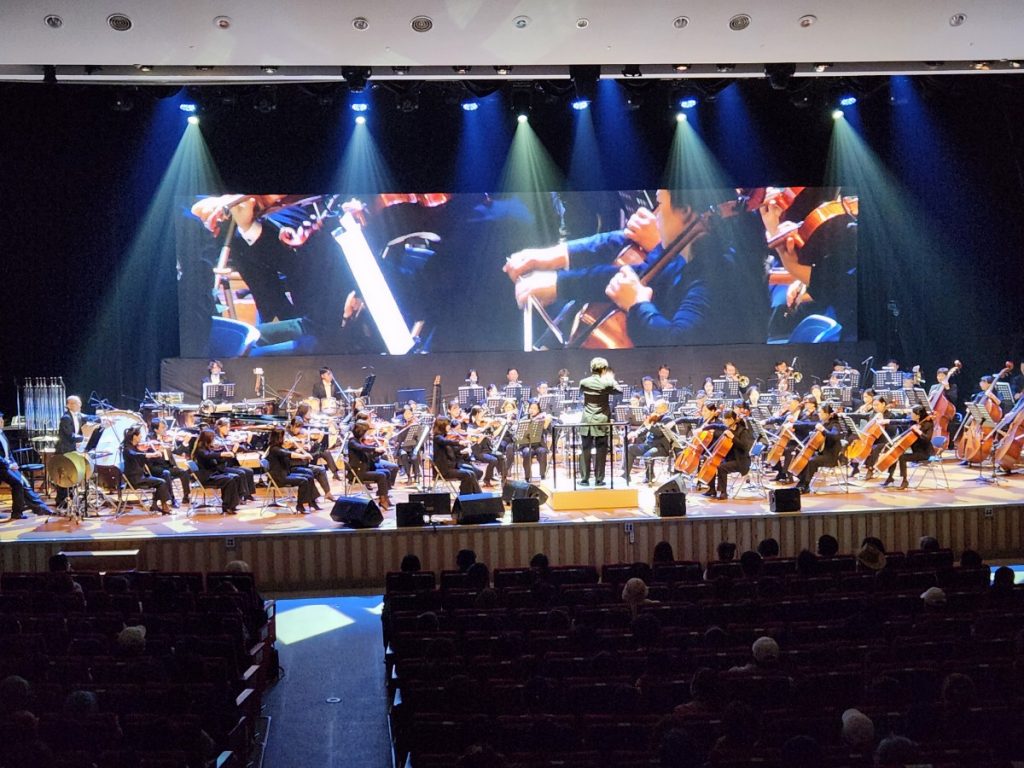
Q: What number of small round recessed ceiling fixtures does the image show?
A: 11